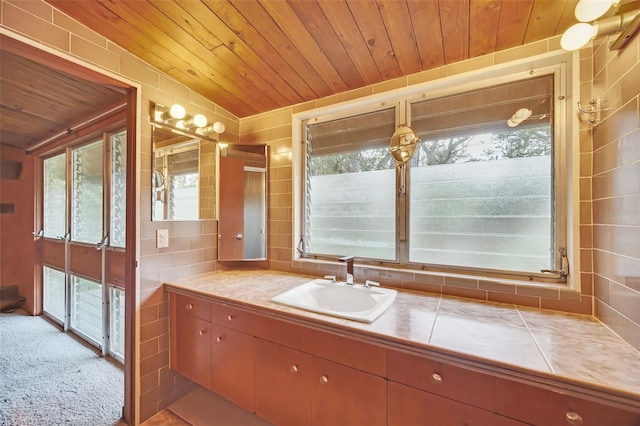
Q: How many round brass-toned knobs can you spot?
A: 8